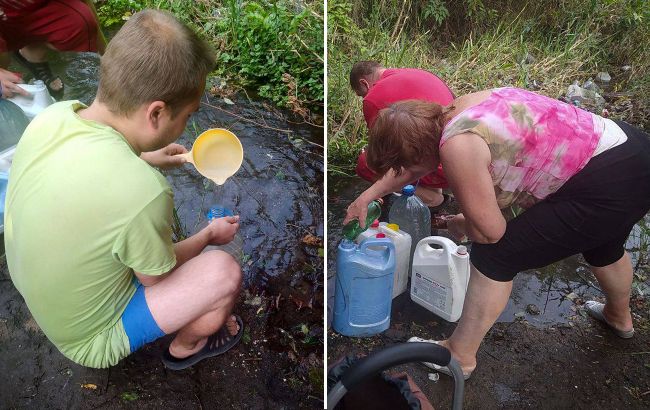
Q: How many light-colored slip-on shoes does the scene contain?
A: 2